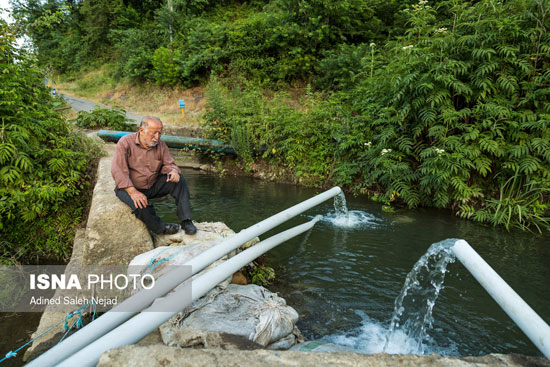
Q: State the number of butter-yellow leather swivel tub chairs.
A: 0